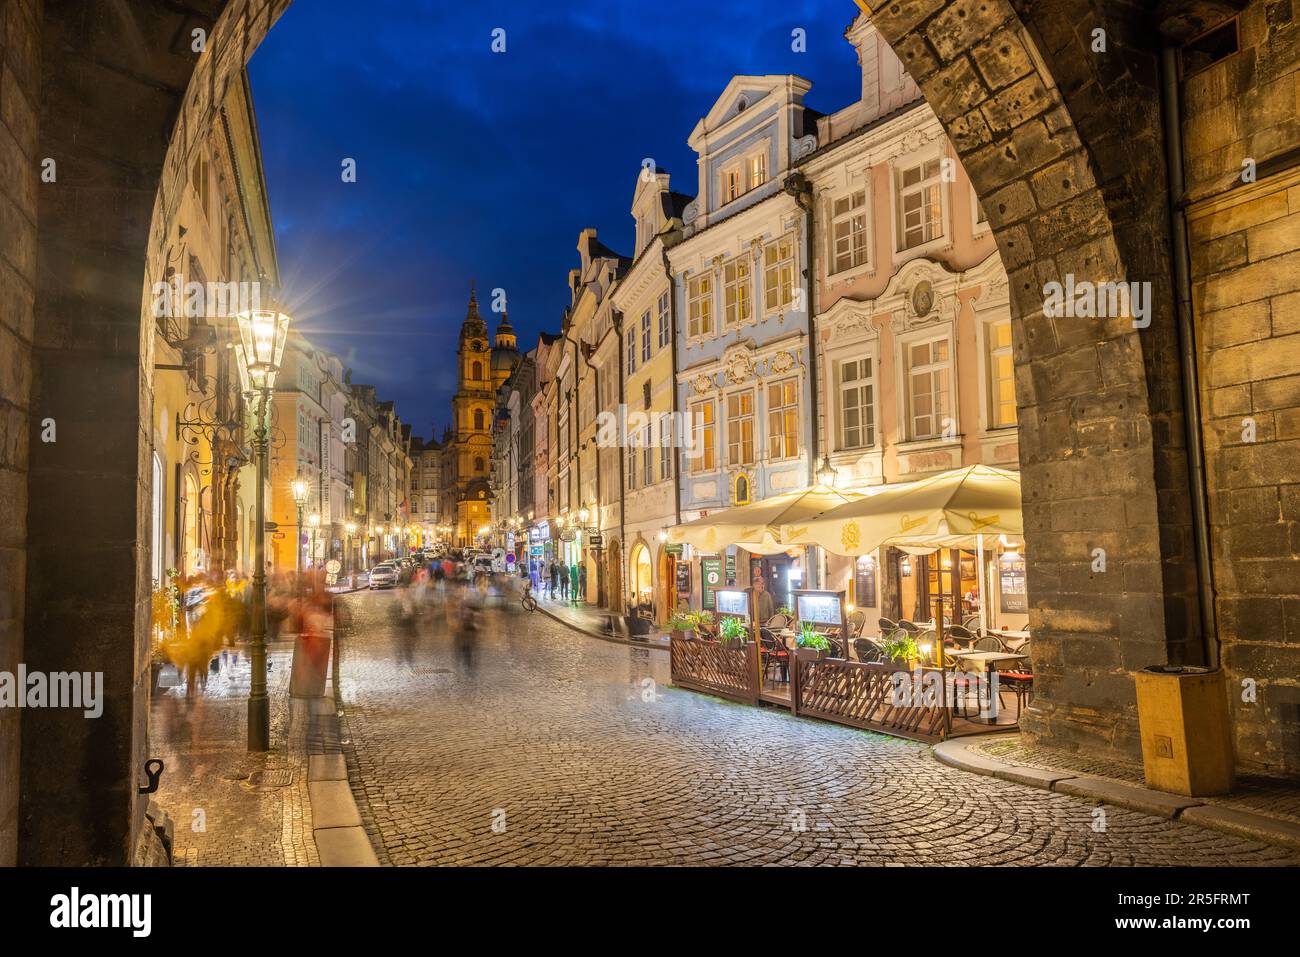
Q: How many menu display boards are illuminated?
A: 2